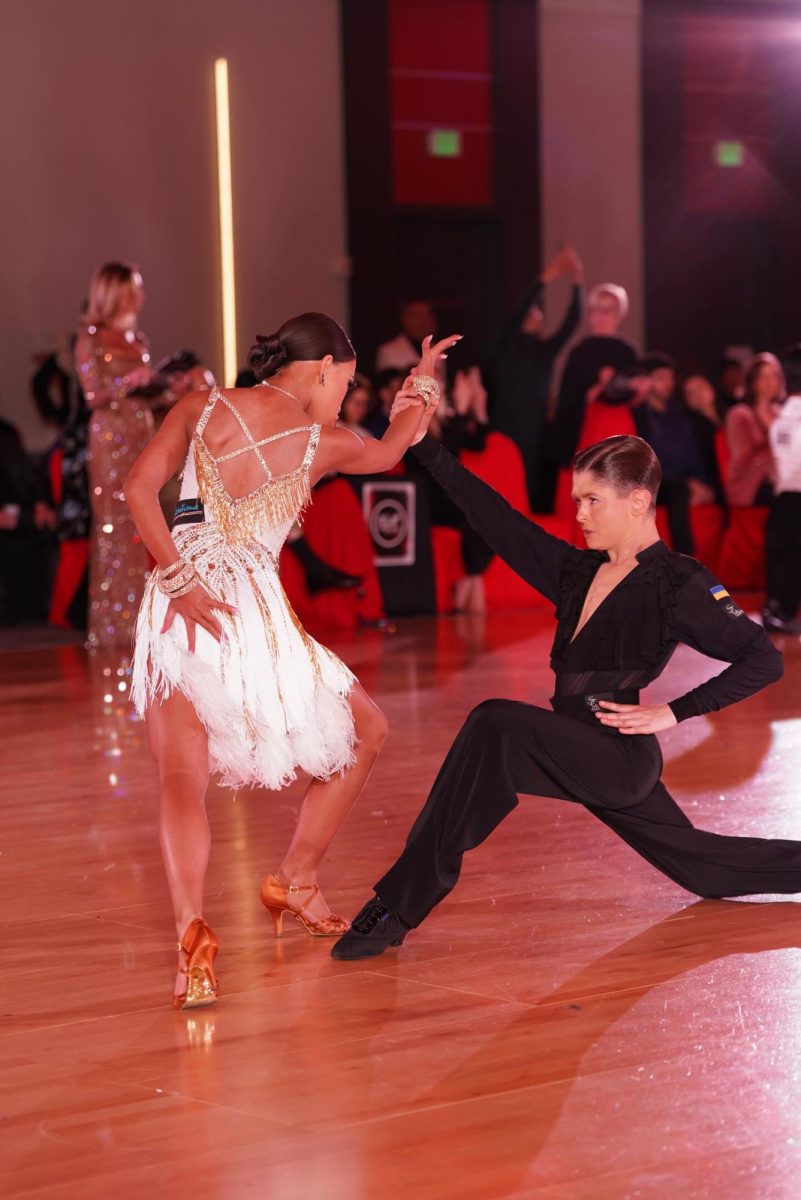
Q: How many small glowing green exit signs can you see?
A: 2